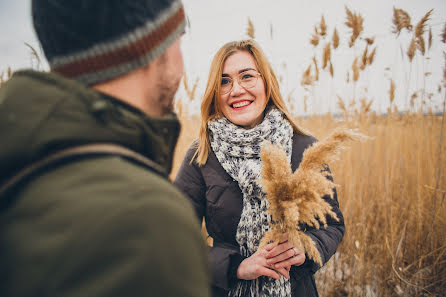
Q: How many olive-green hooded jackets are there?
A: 1